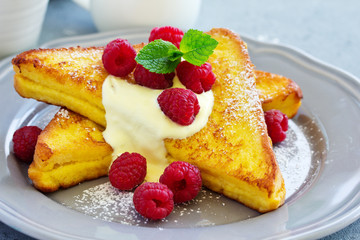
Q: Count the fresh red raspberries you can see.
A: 10